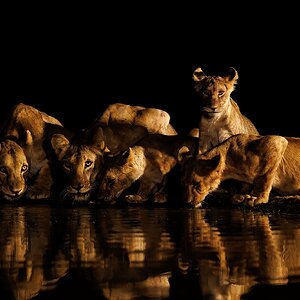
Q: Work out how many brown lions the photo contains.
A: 5